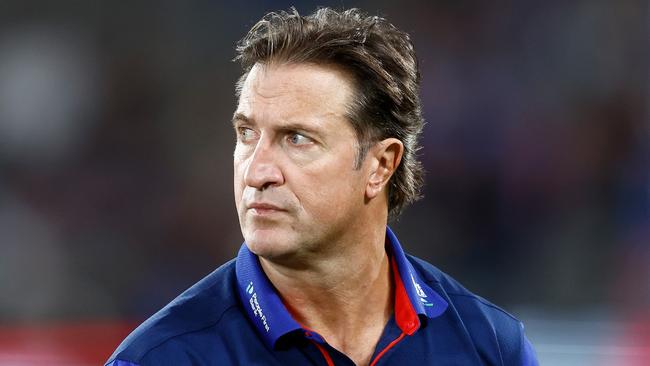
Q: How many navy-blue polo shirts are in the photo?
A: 1